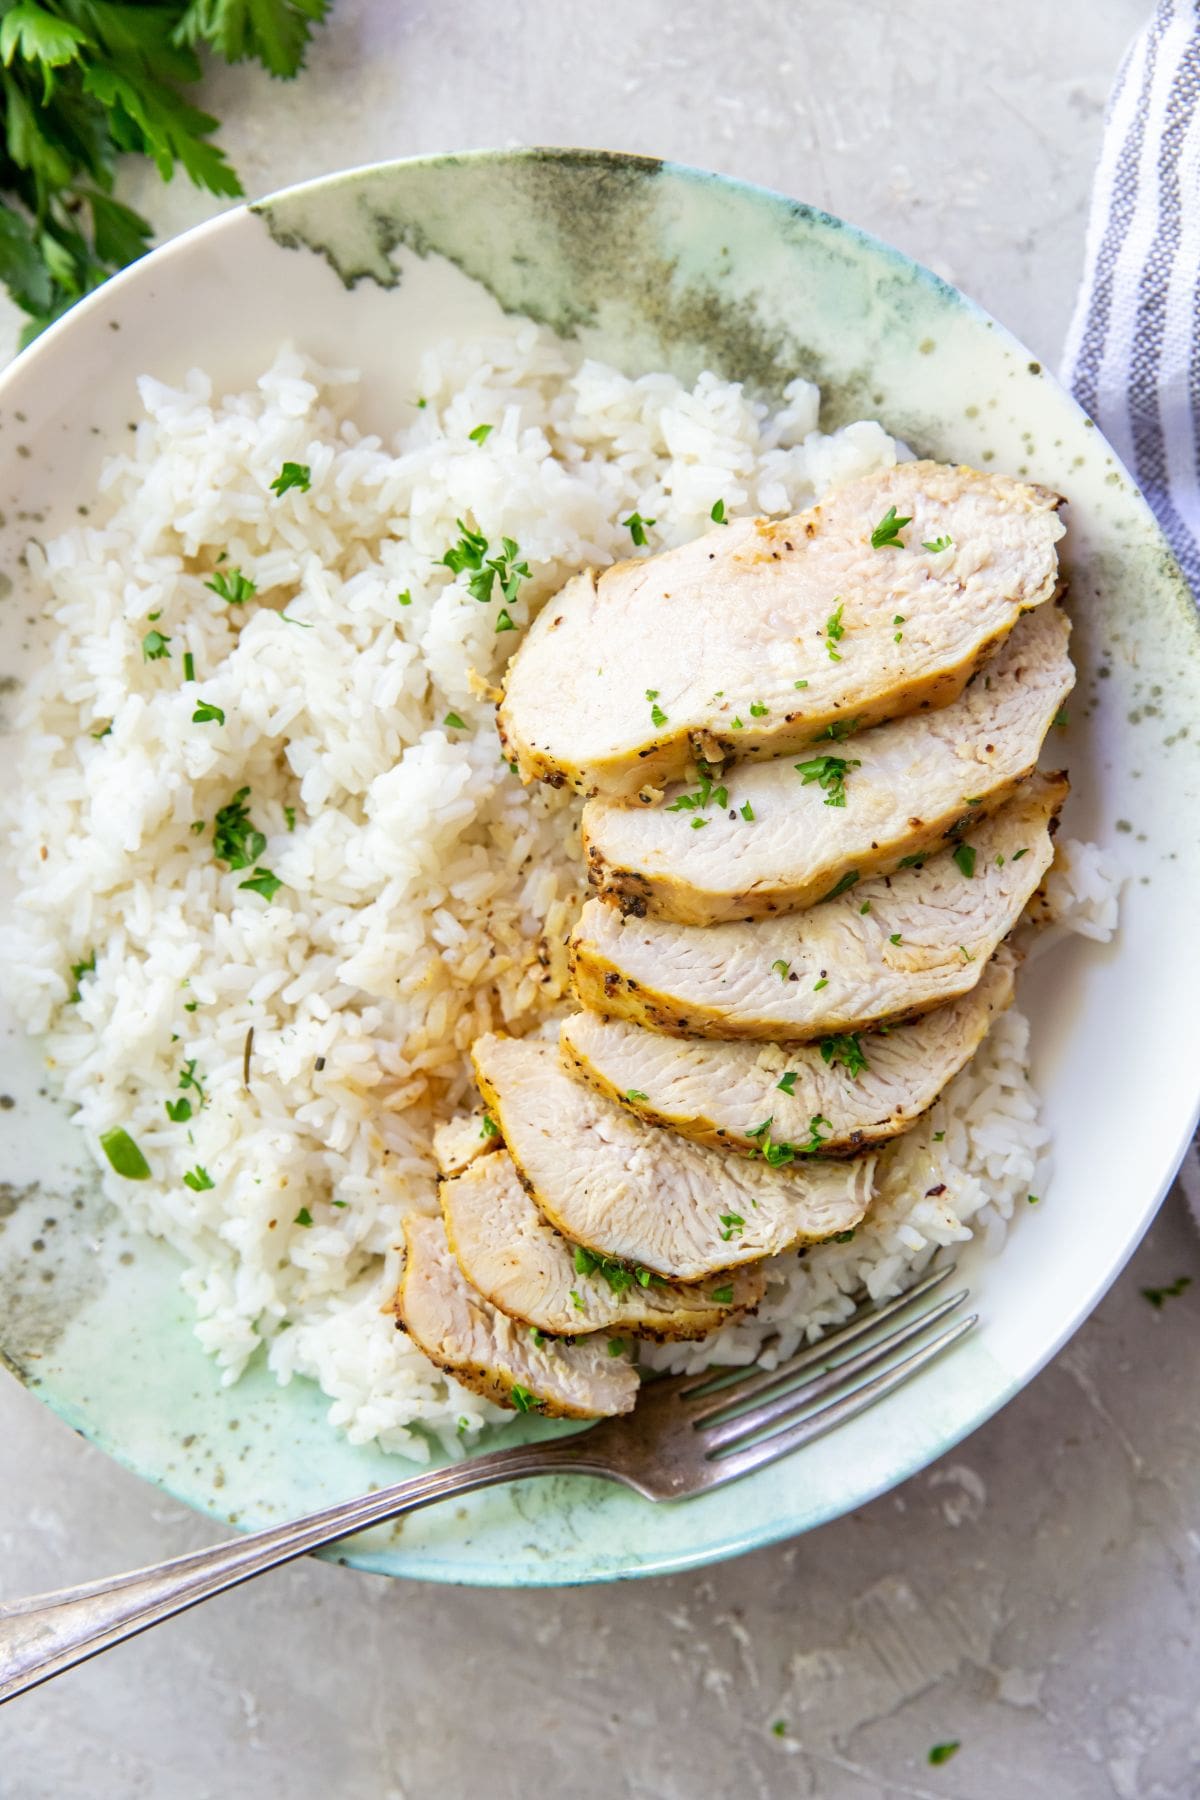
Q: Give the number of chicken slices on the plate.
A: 7